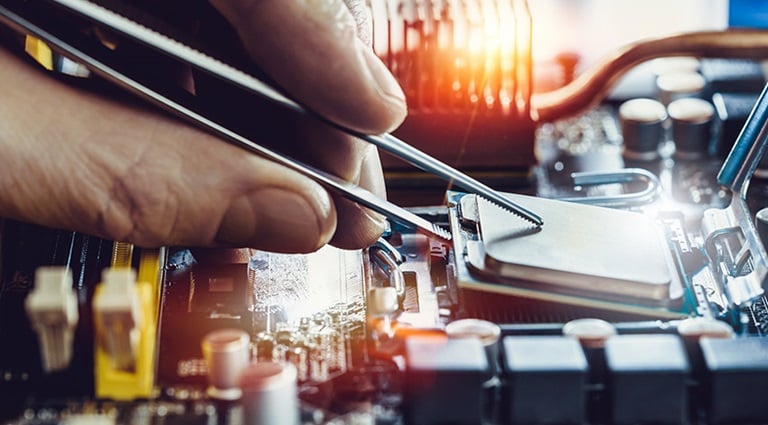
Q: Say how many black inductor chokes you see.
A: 4